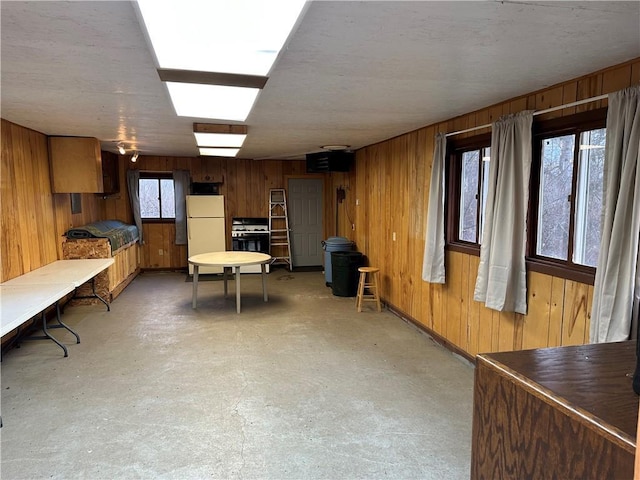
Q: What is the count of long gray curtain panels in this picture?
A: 5